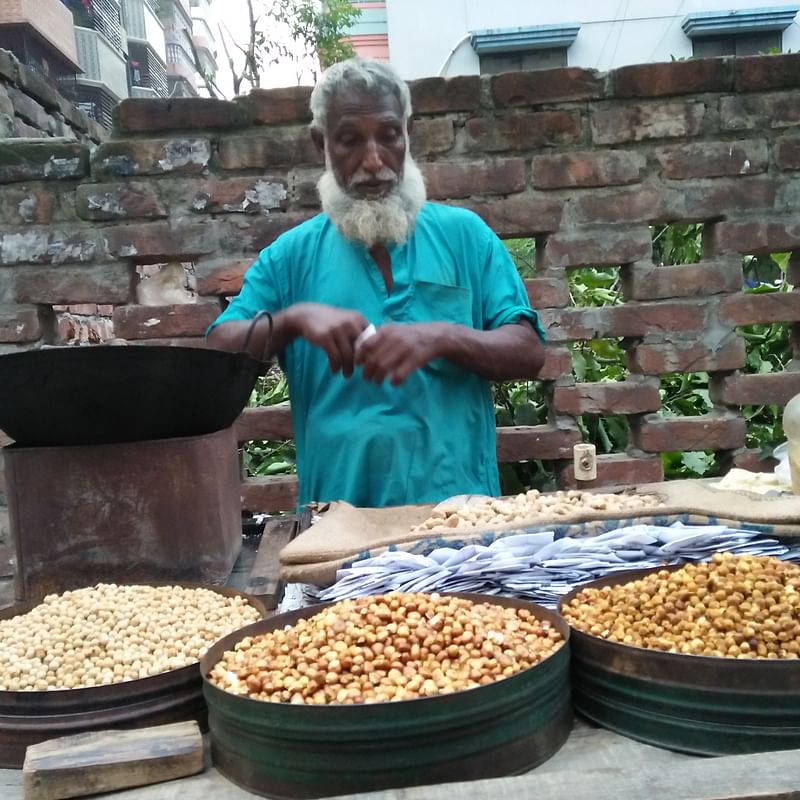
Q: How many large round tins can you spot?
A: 3